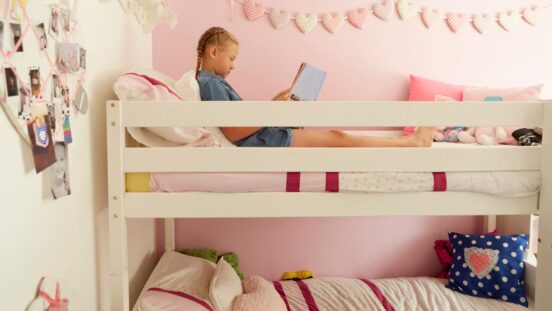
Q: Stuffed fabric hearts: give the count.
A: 12